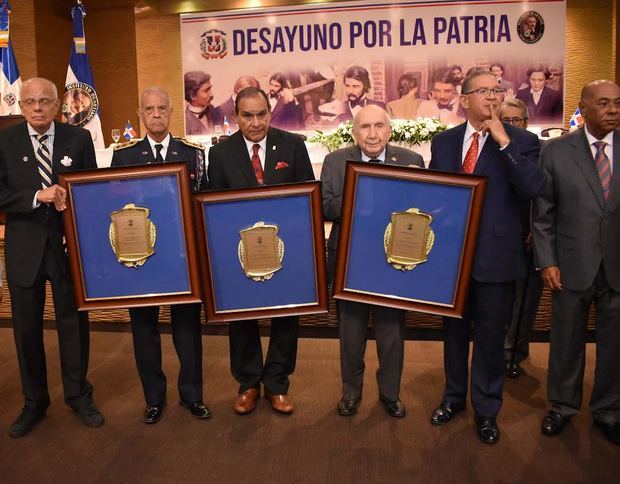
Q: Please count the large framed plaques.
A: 3